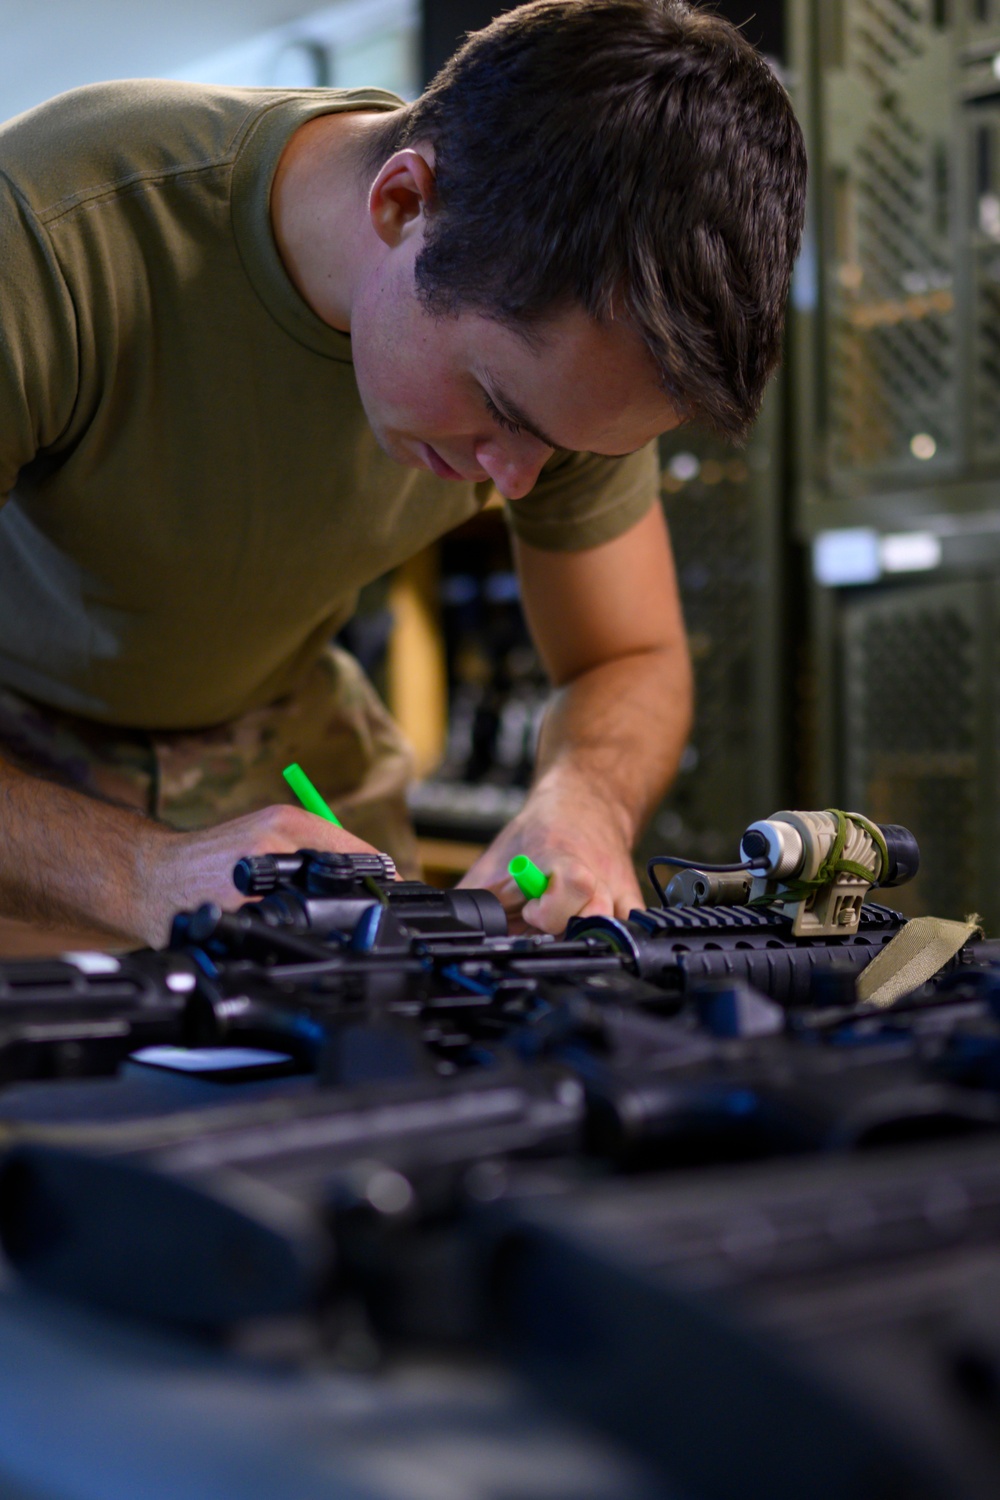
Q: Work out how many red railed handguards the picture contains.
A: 0